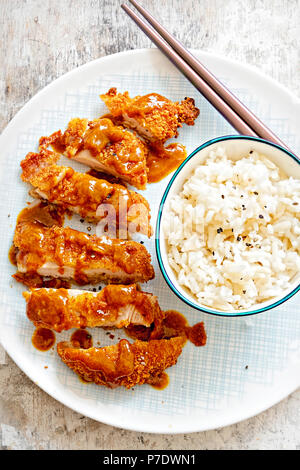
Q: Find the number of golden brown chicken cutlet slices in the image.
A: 6